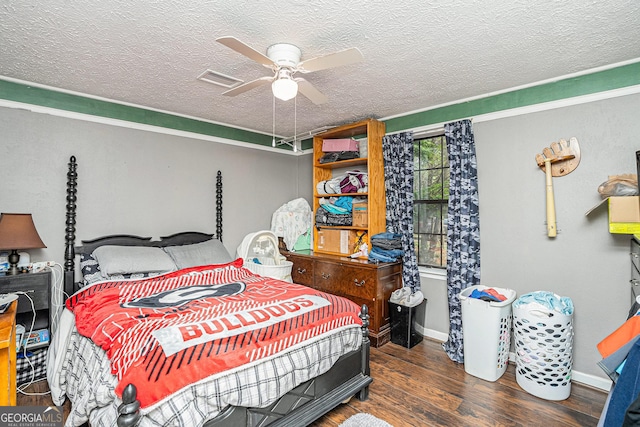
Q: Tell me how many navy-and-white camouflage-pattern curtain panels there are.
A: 2